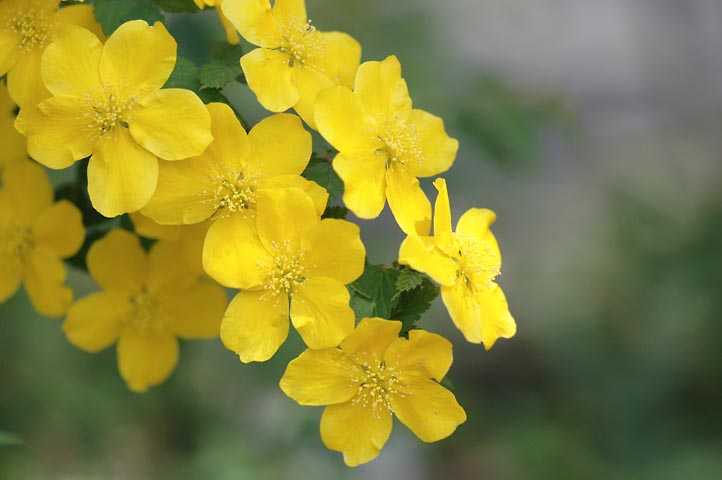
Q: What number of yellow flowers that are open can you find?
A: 10